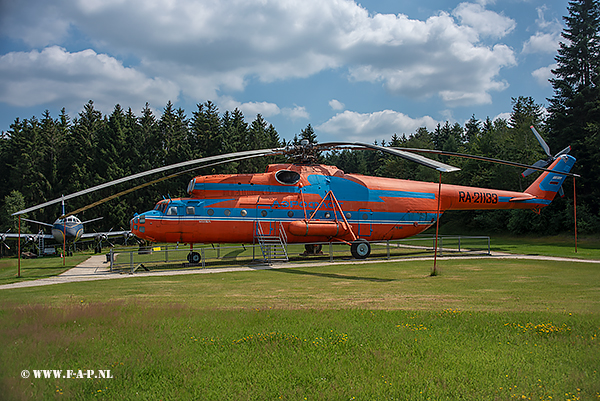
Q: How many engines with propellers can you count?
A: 4